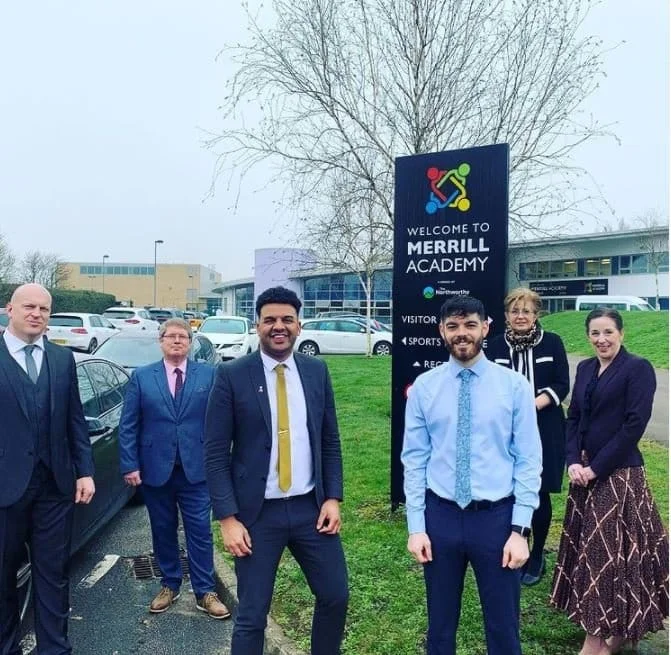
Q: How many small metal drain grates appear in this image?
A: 1